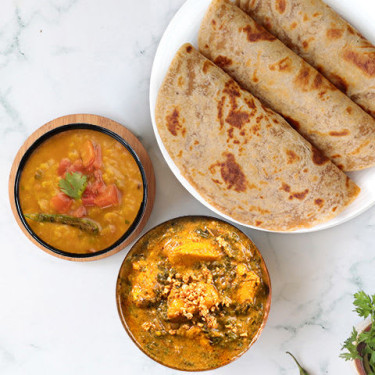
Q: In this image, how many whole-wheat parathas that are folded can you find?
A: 3